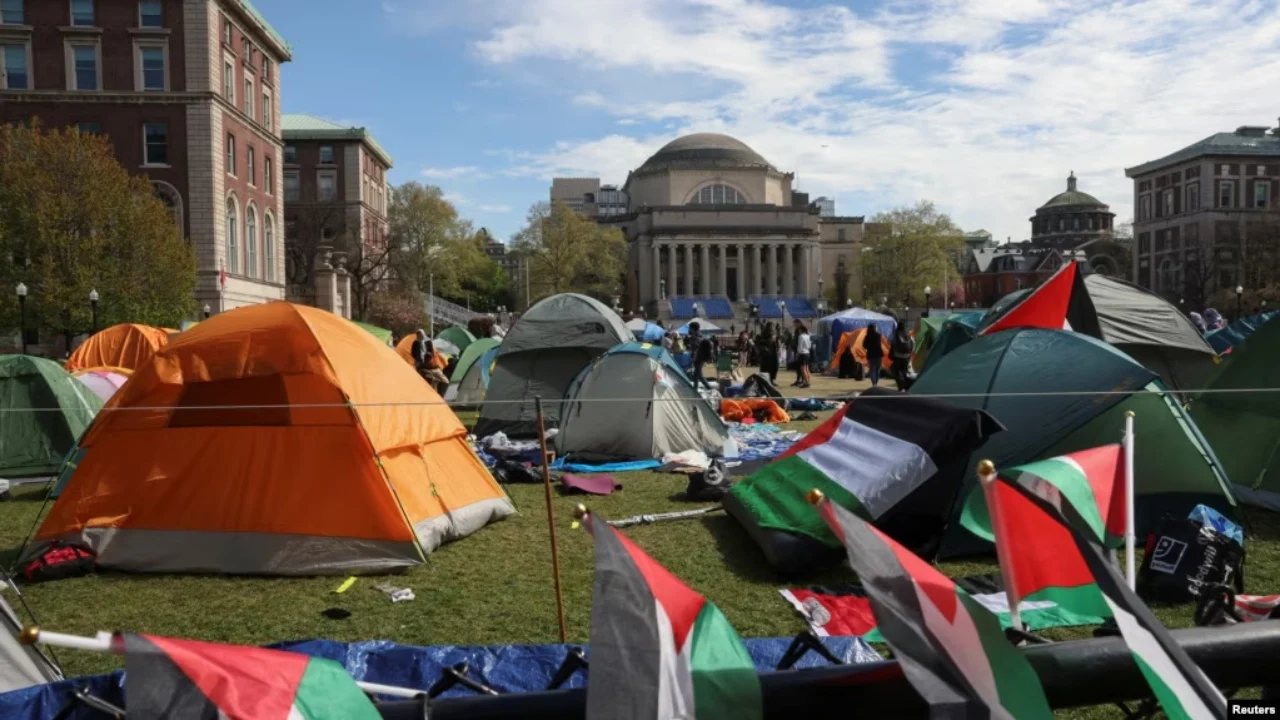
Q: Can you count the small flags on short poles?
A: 5